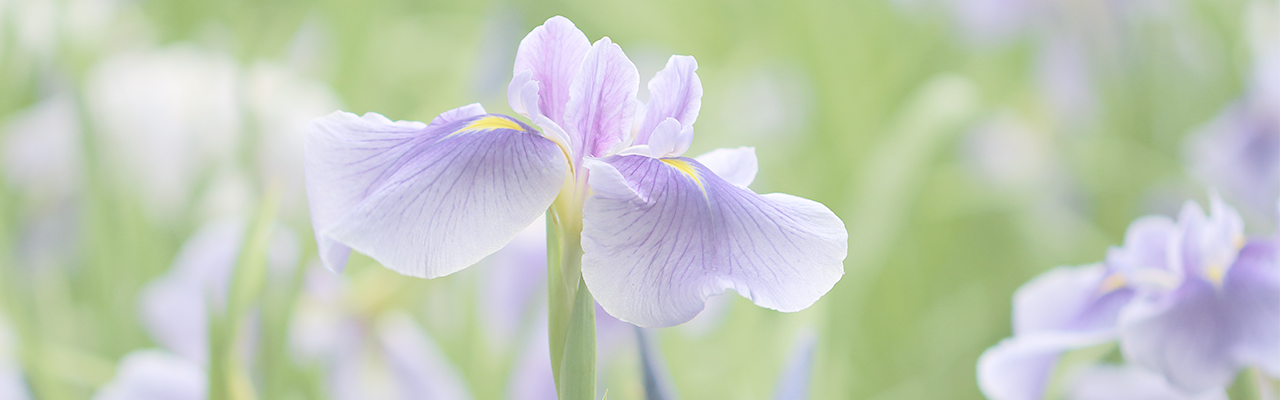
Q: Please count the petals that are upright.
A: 3